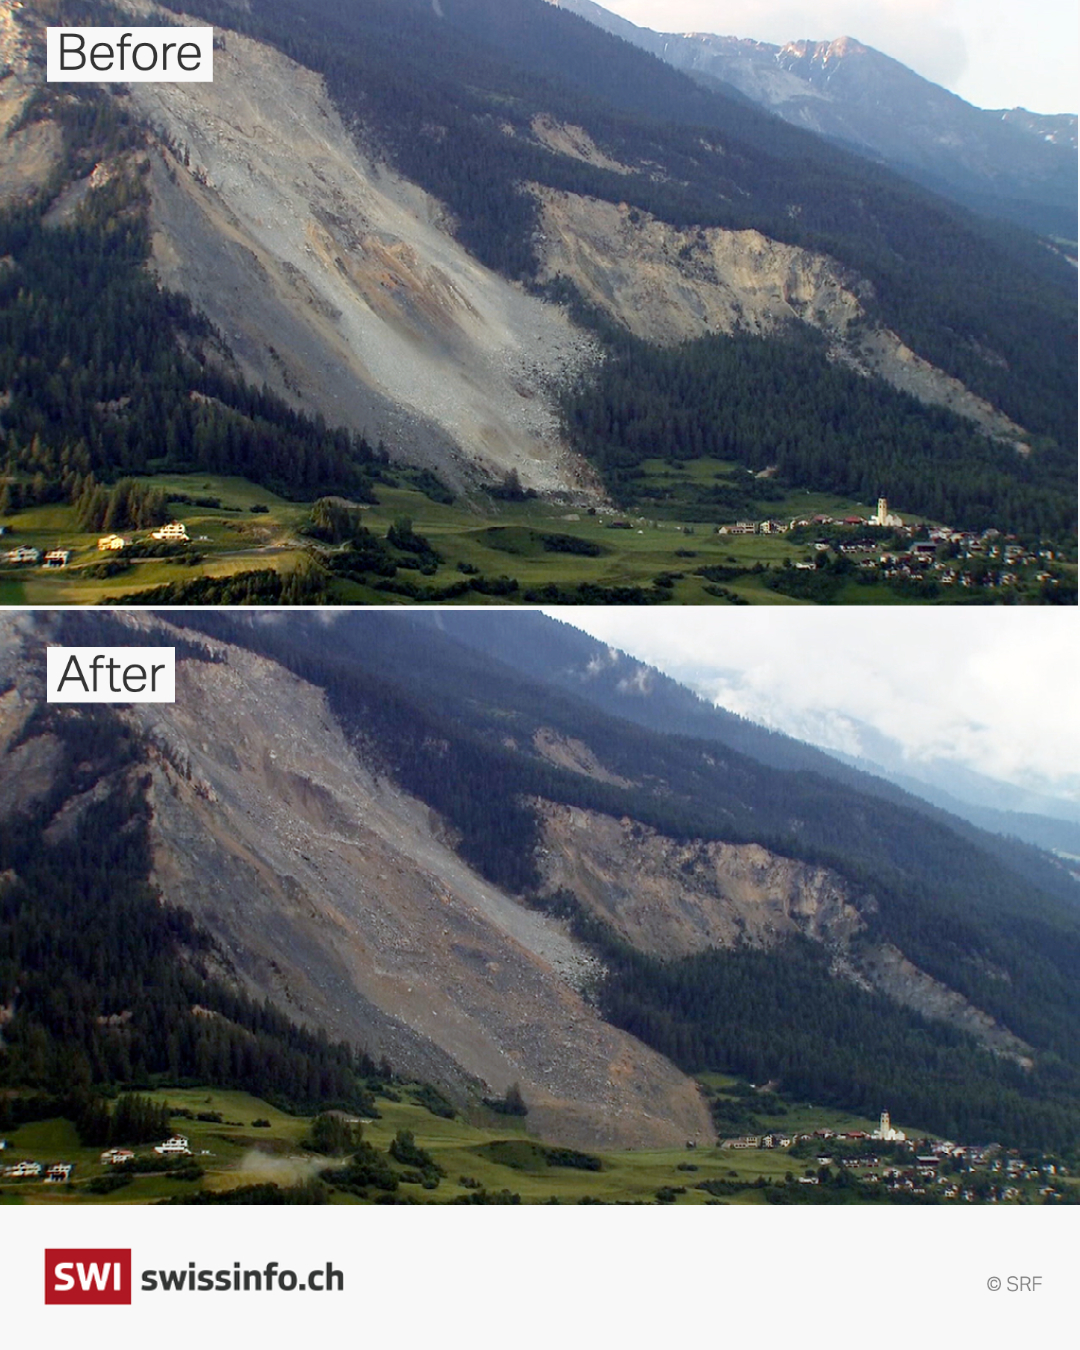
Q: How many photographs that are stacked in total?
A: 2